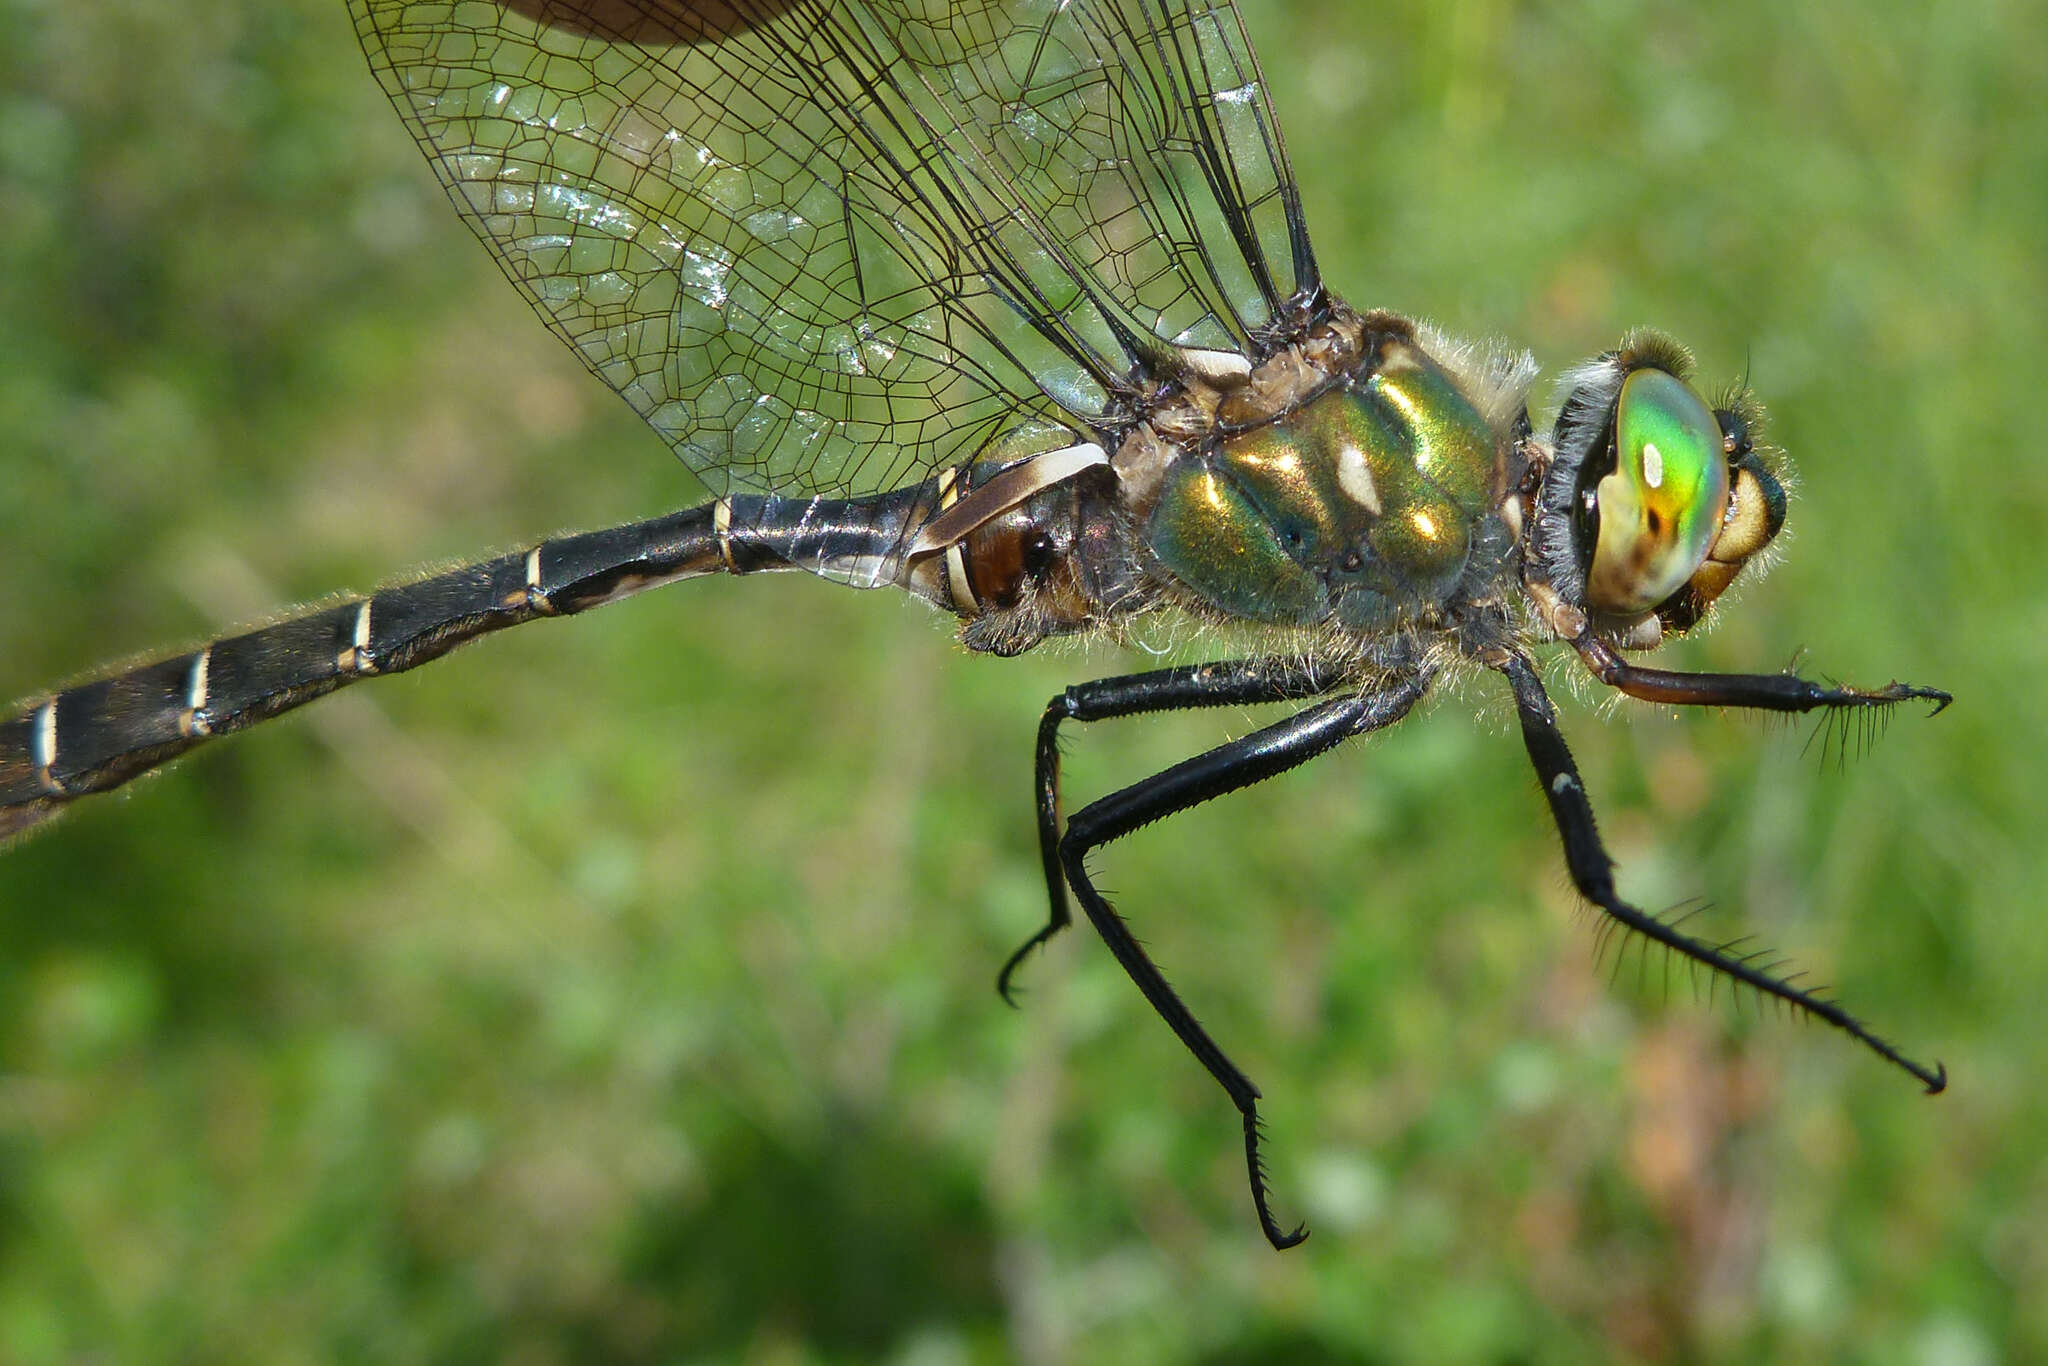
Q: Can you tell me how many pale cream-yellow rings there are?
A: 6